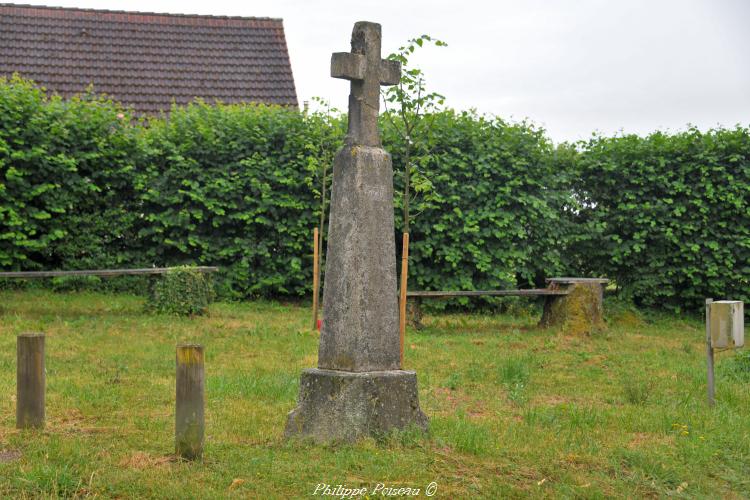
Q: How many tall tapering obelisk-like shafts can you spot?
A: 1